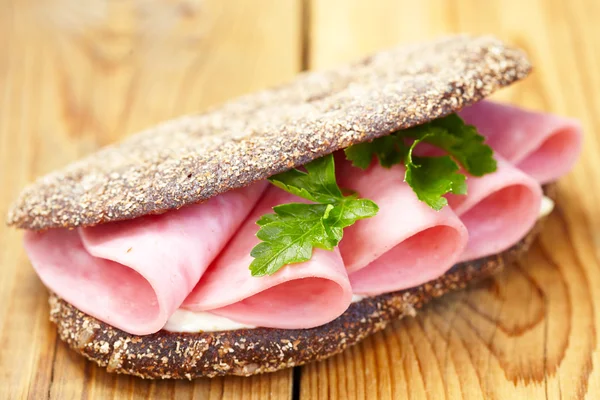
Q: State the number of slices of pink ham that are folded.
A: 5